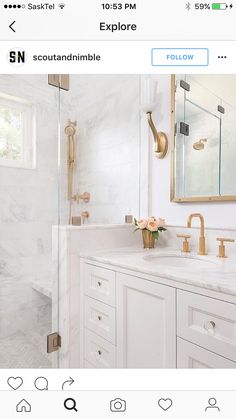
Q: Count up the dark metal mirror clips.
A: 3